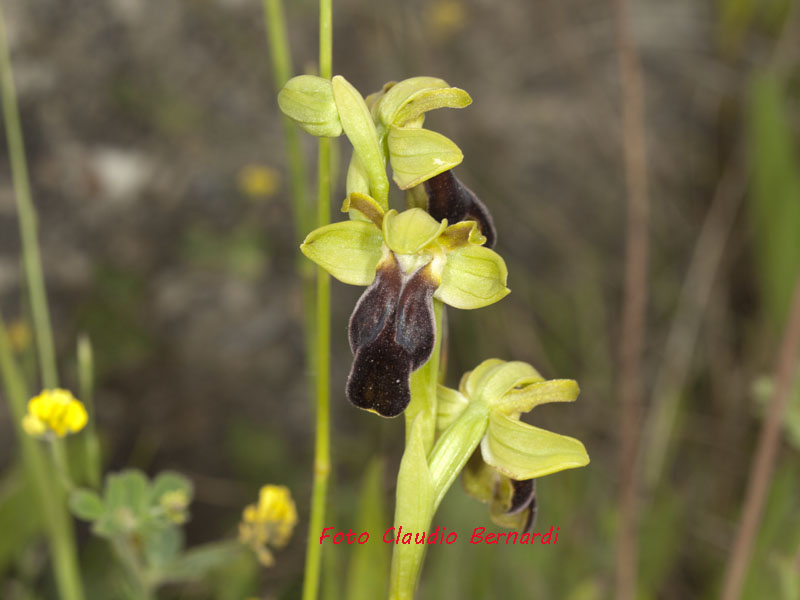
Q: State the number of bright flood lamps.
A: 0